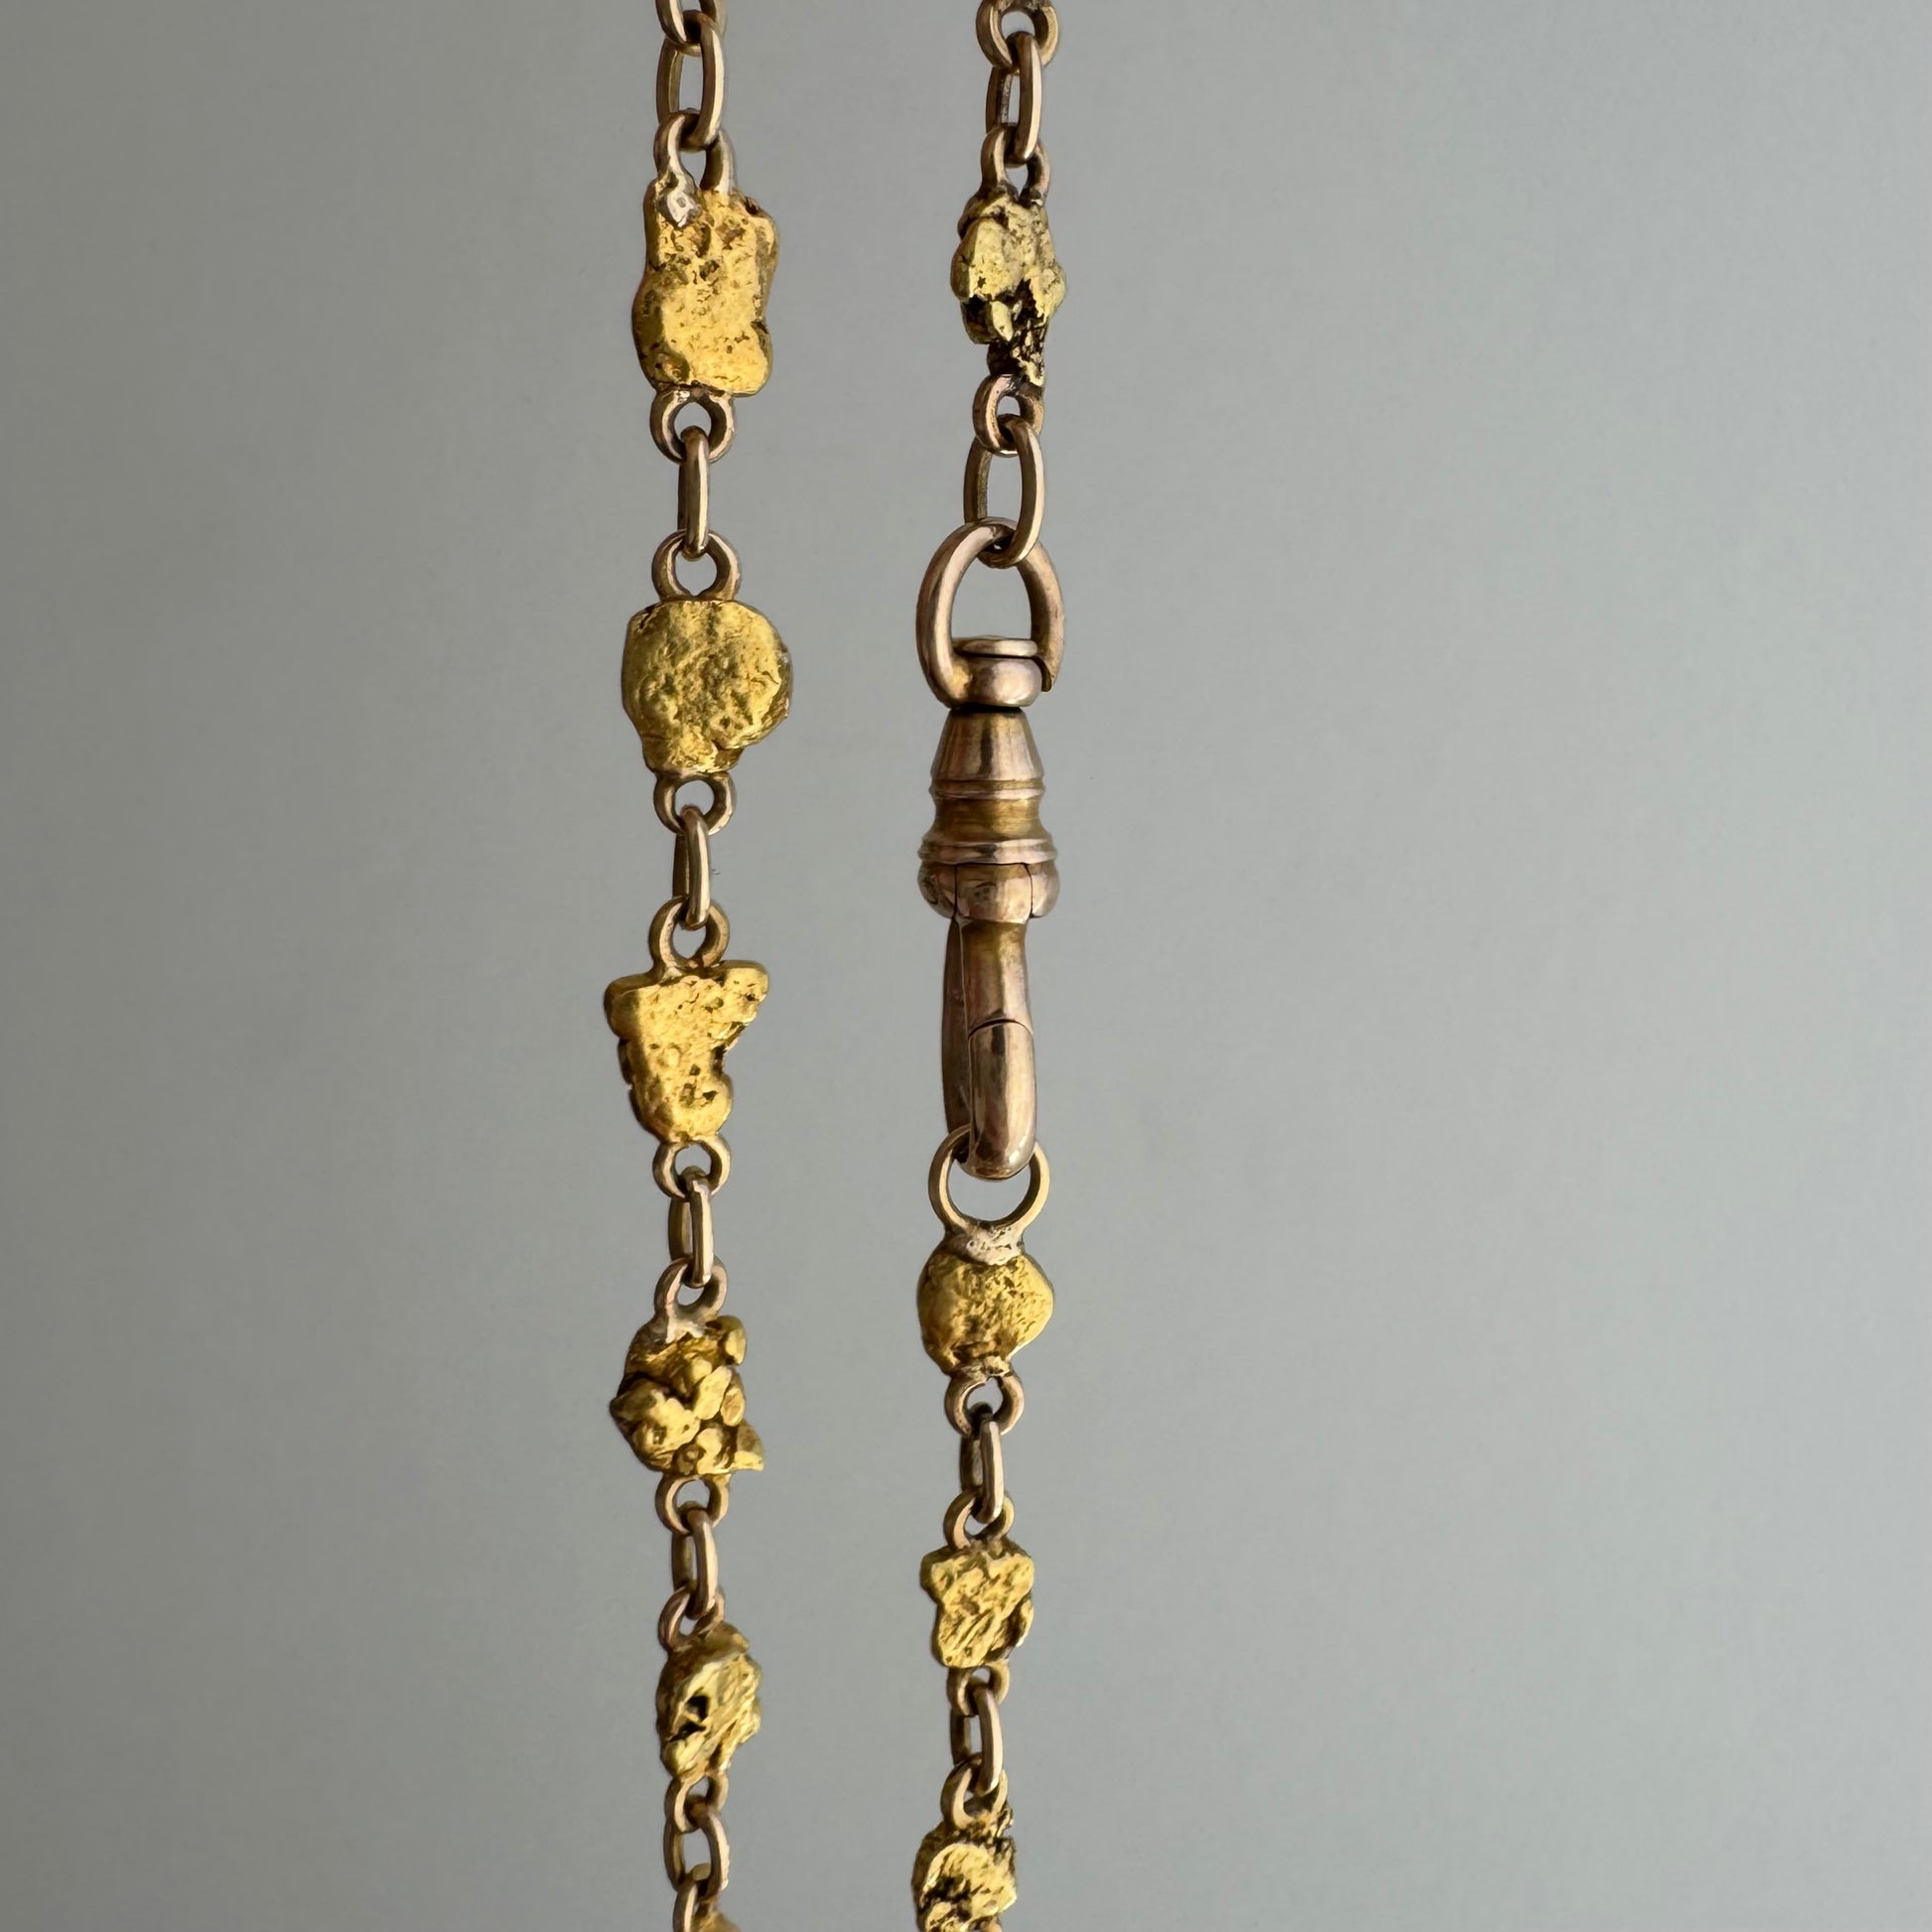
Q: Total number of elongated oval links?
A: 10